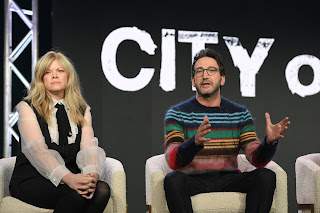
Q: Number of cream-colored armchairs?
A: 3